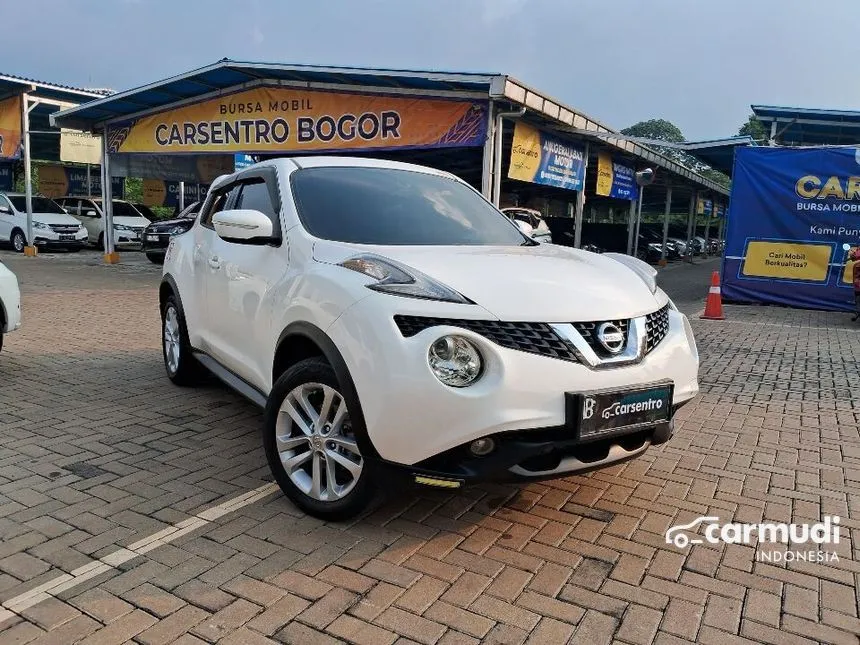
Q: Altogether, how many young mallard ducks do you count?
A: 0